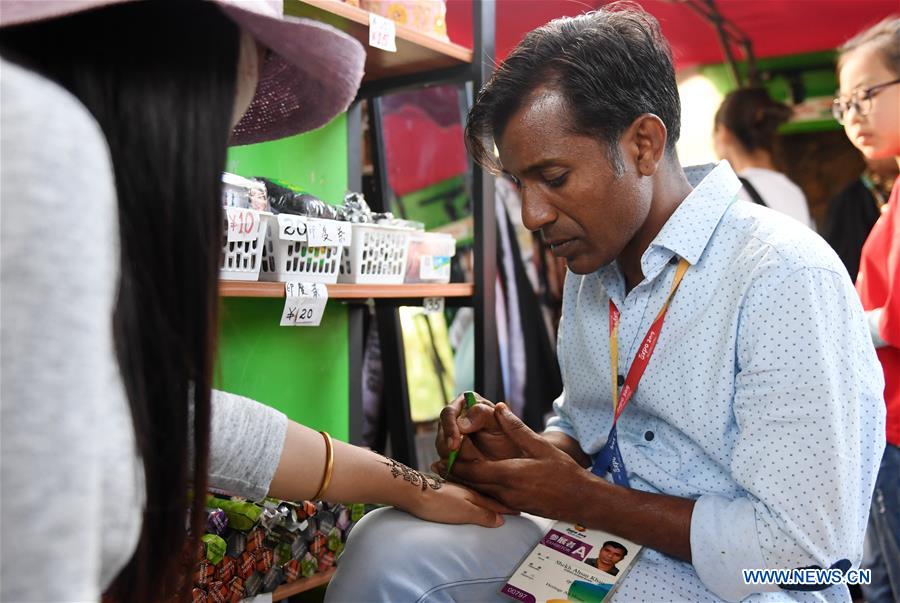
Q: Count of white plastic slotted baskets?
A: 3